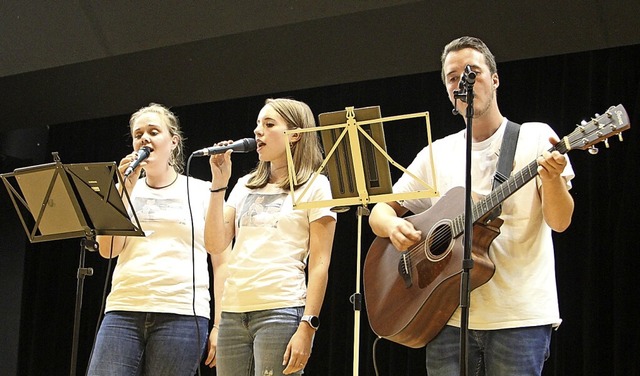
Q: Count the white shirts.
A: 3